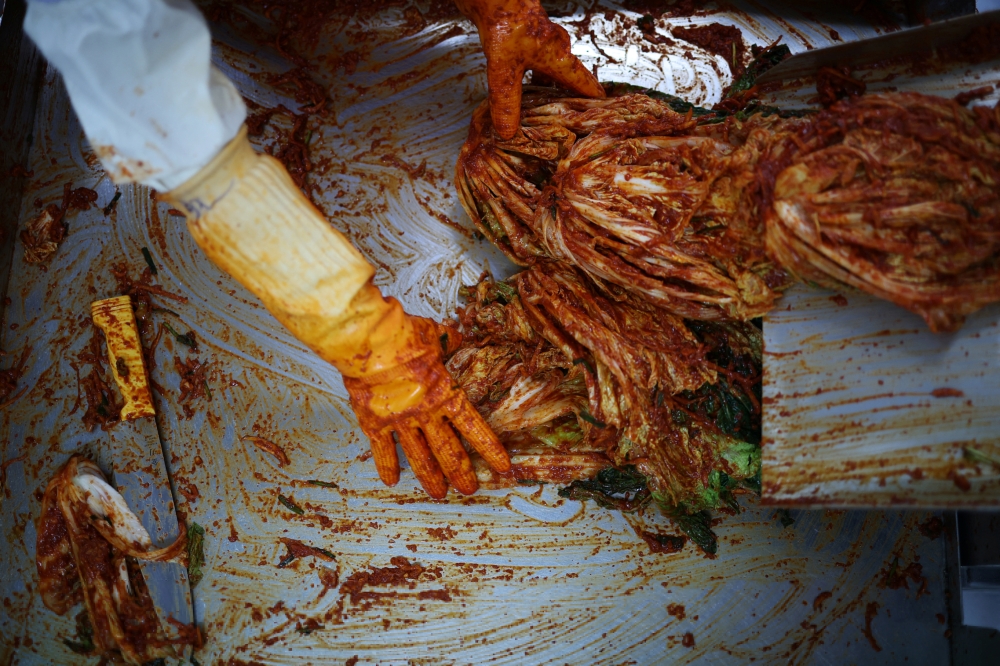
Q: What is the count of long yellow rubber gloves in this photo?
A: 2